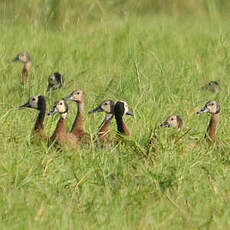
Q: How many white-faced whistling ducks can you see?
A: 10